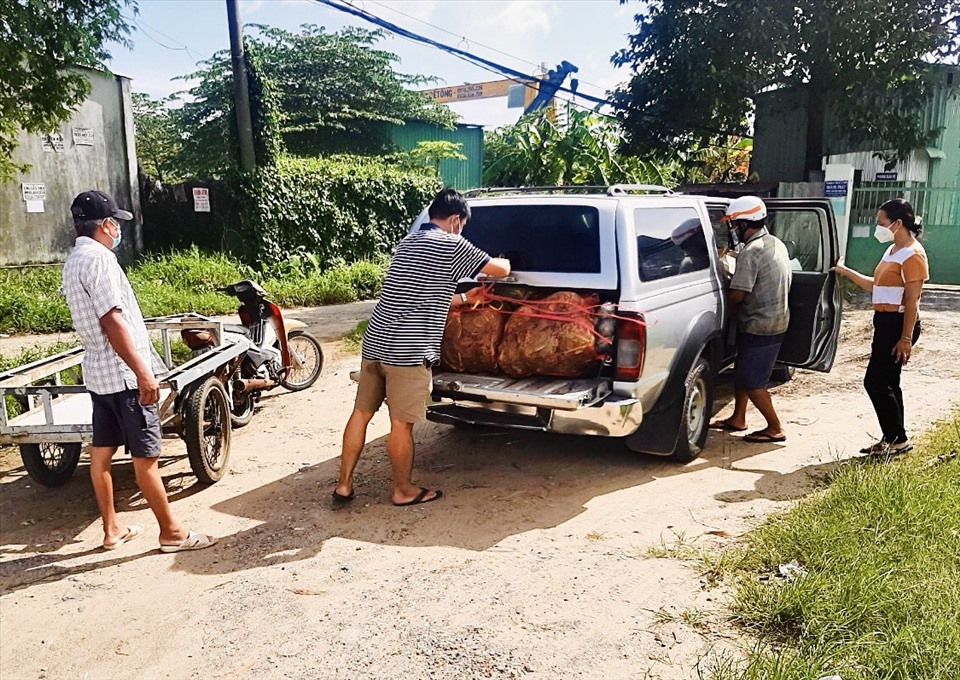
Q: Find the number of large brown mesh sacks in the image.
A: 2